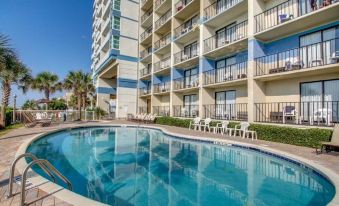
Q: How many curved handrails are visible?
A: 2